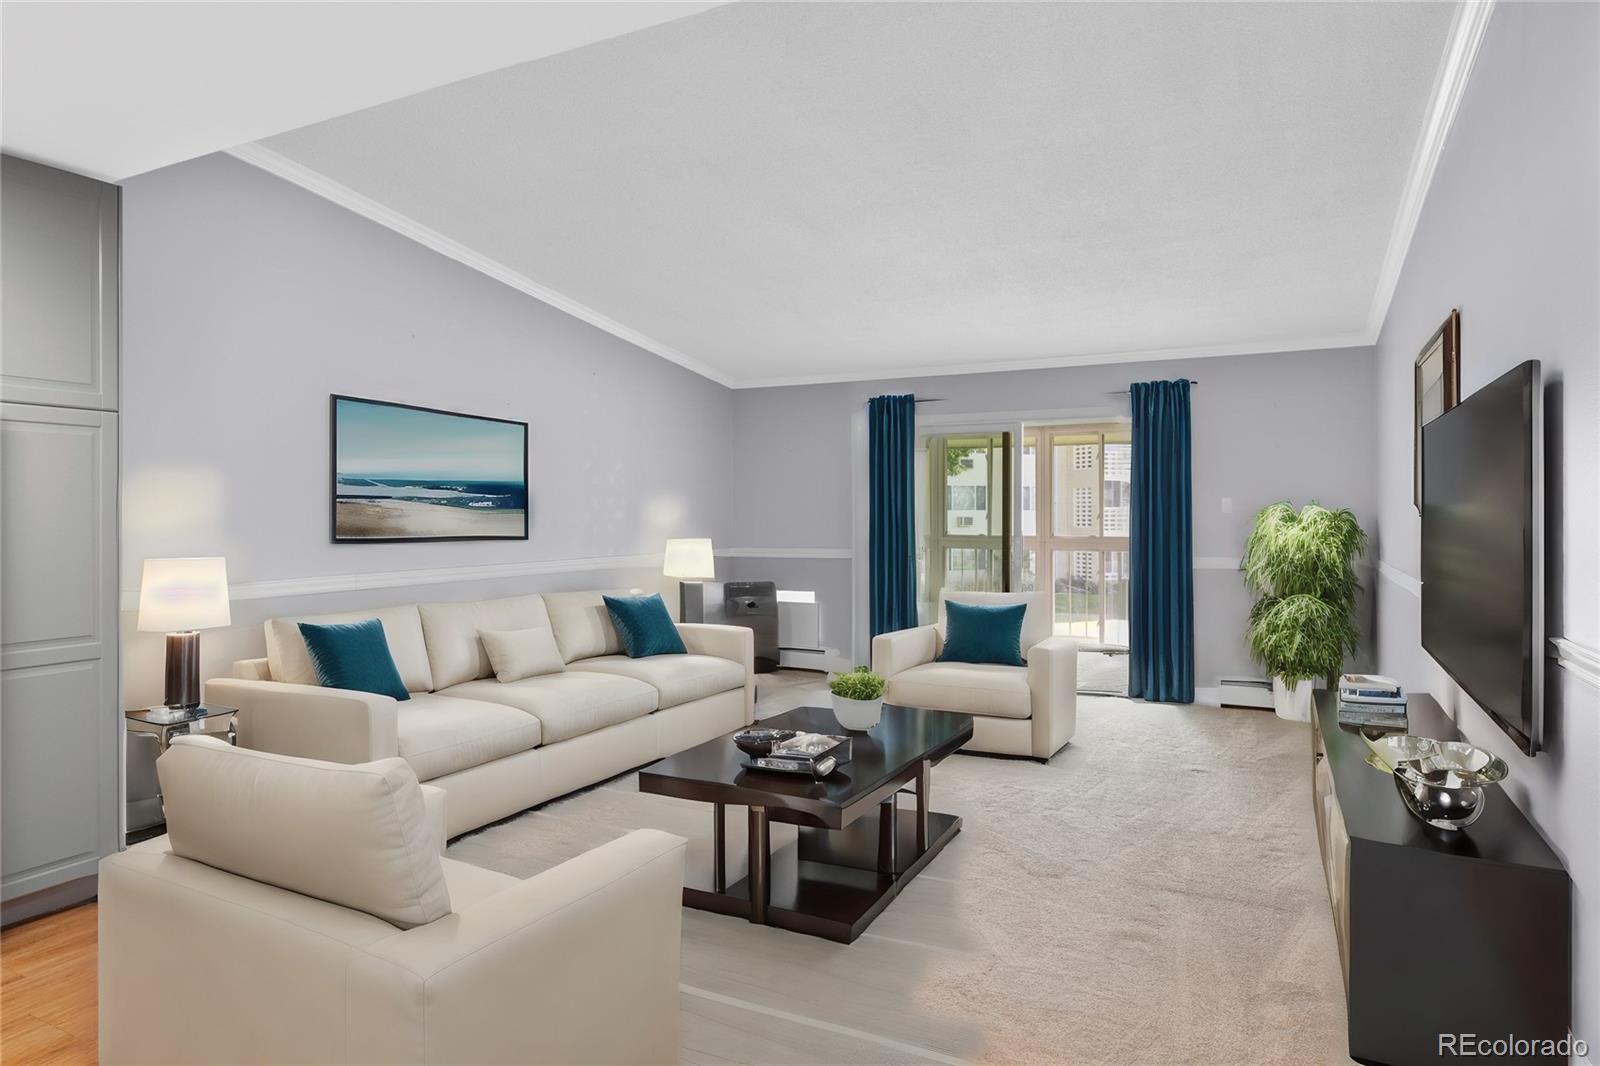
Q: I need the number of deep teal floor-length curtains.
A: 2